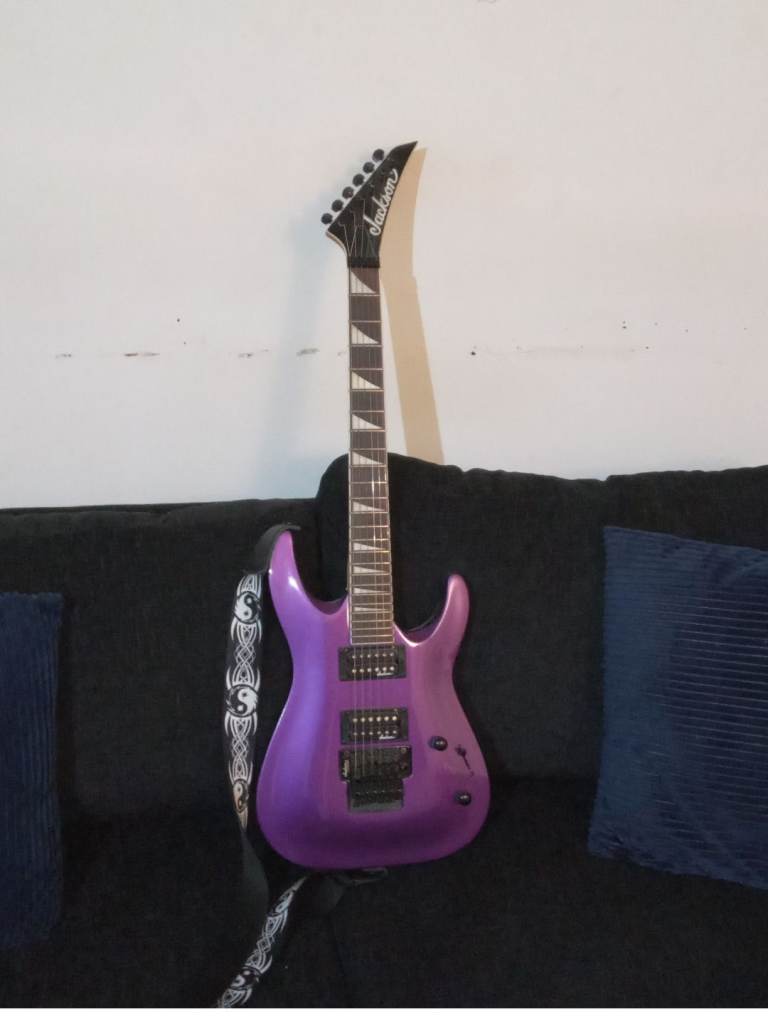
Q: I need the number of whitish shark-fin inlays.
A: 10